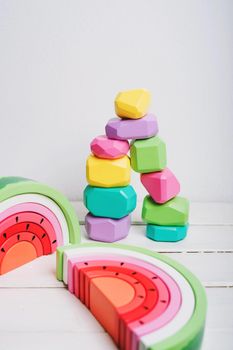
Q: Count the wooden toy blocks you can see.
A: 10